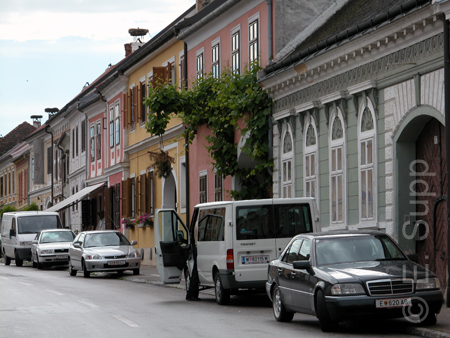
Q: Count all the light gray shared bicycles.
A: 0